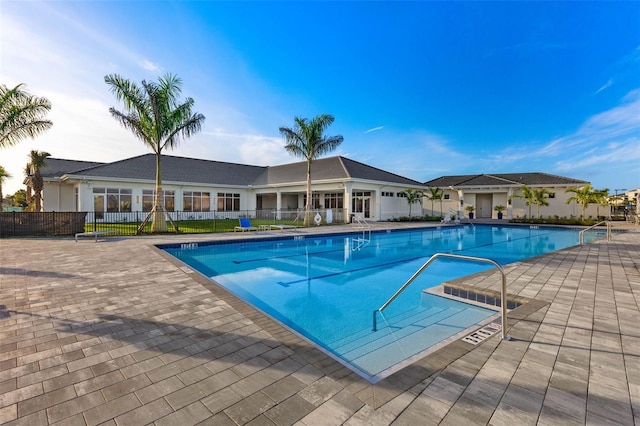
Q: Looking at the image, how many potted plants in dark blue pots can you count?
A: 2